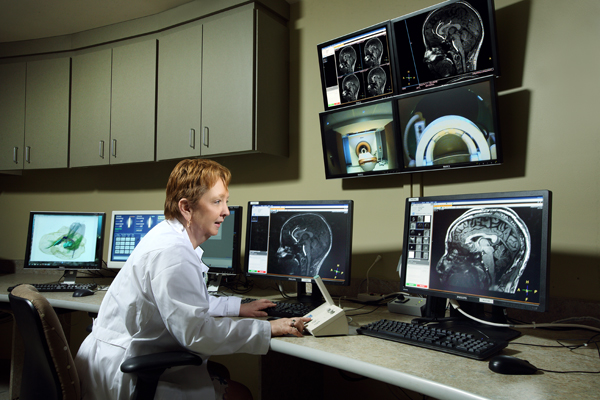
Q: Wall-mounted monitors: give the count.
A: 4